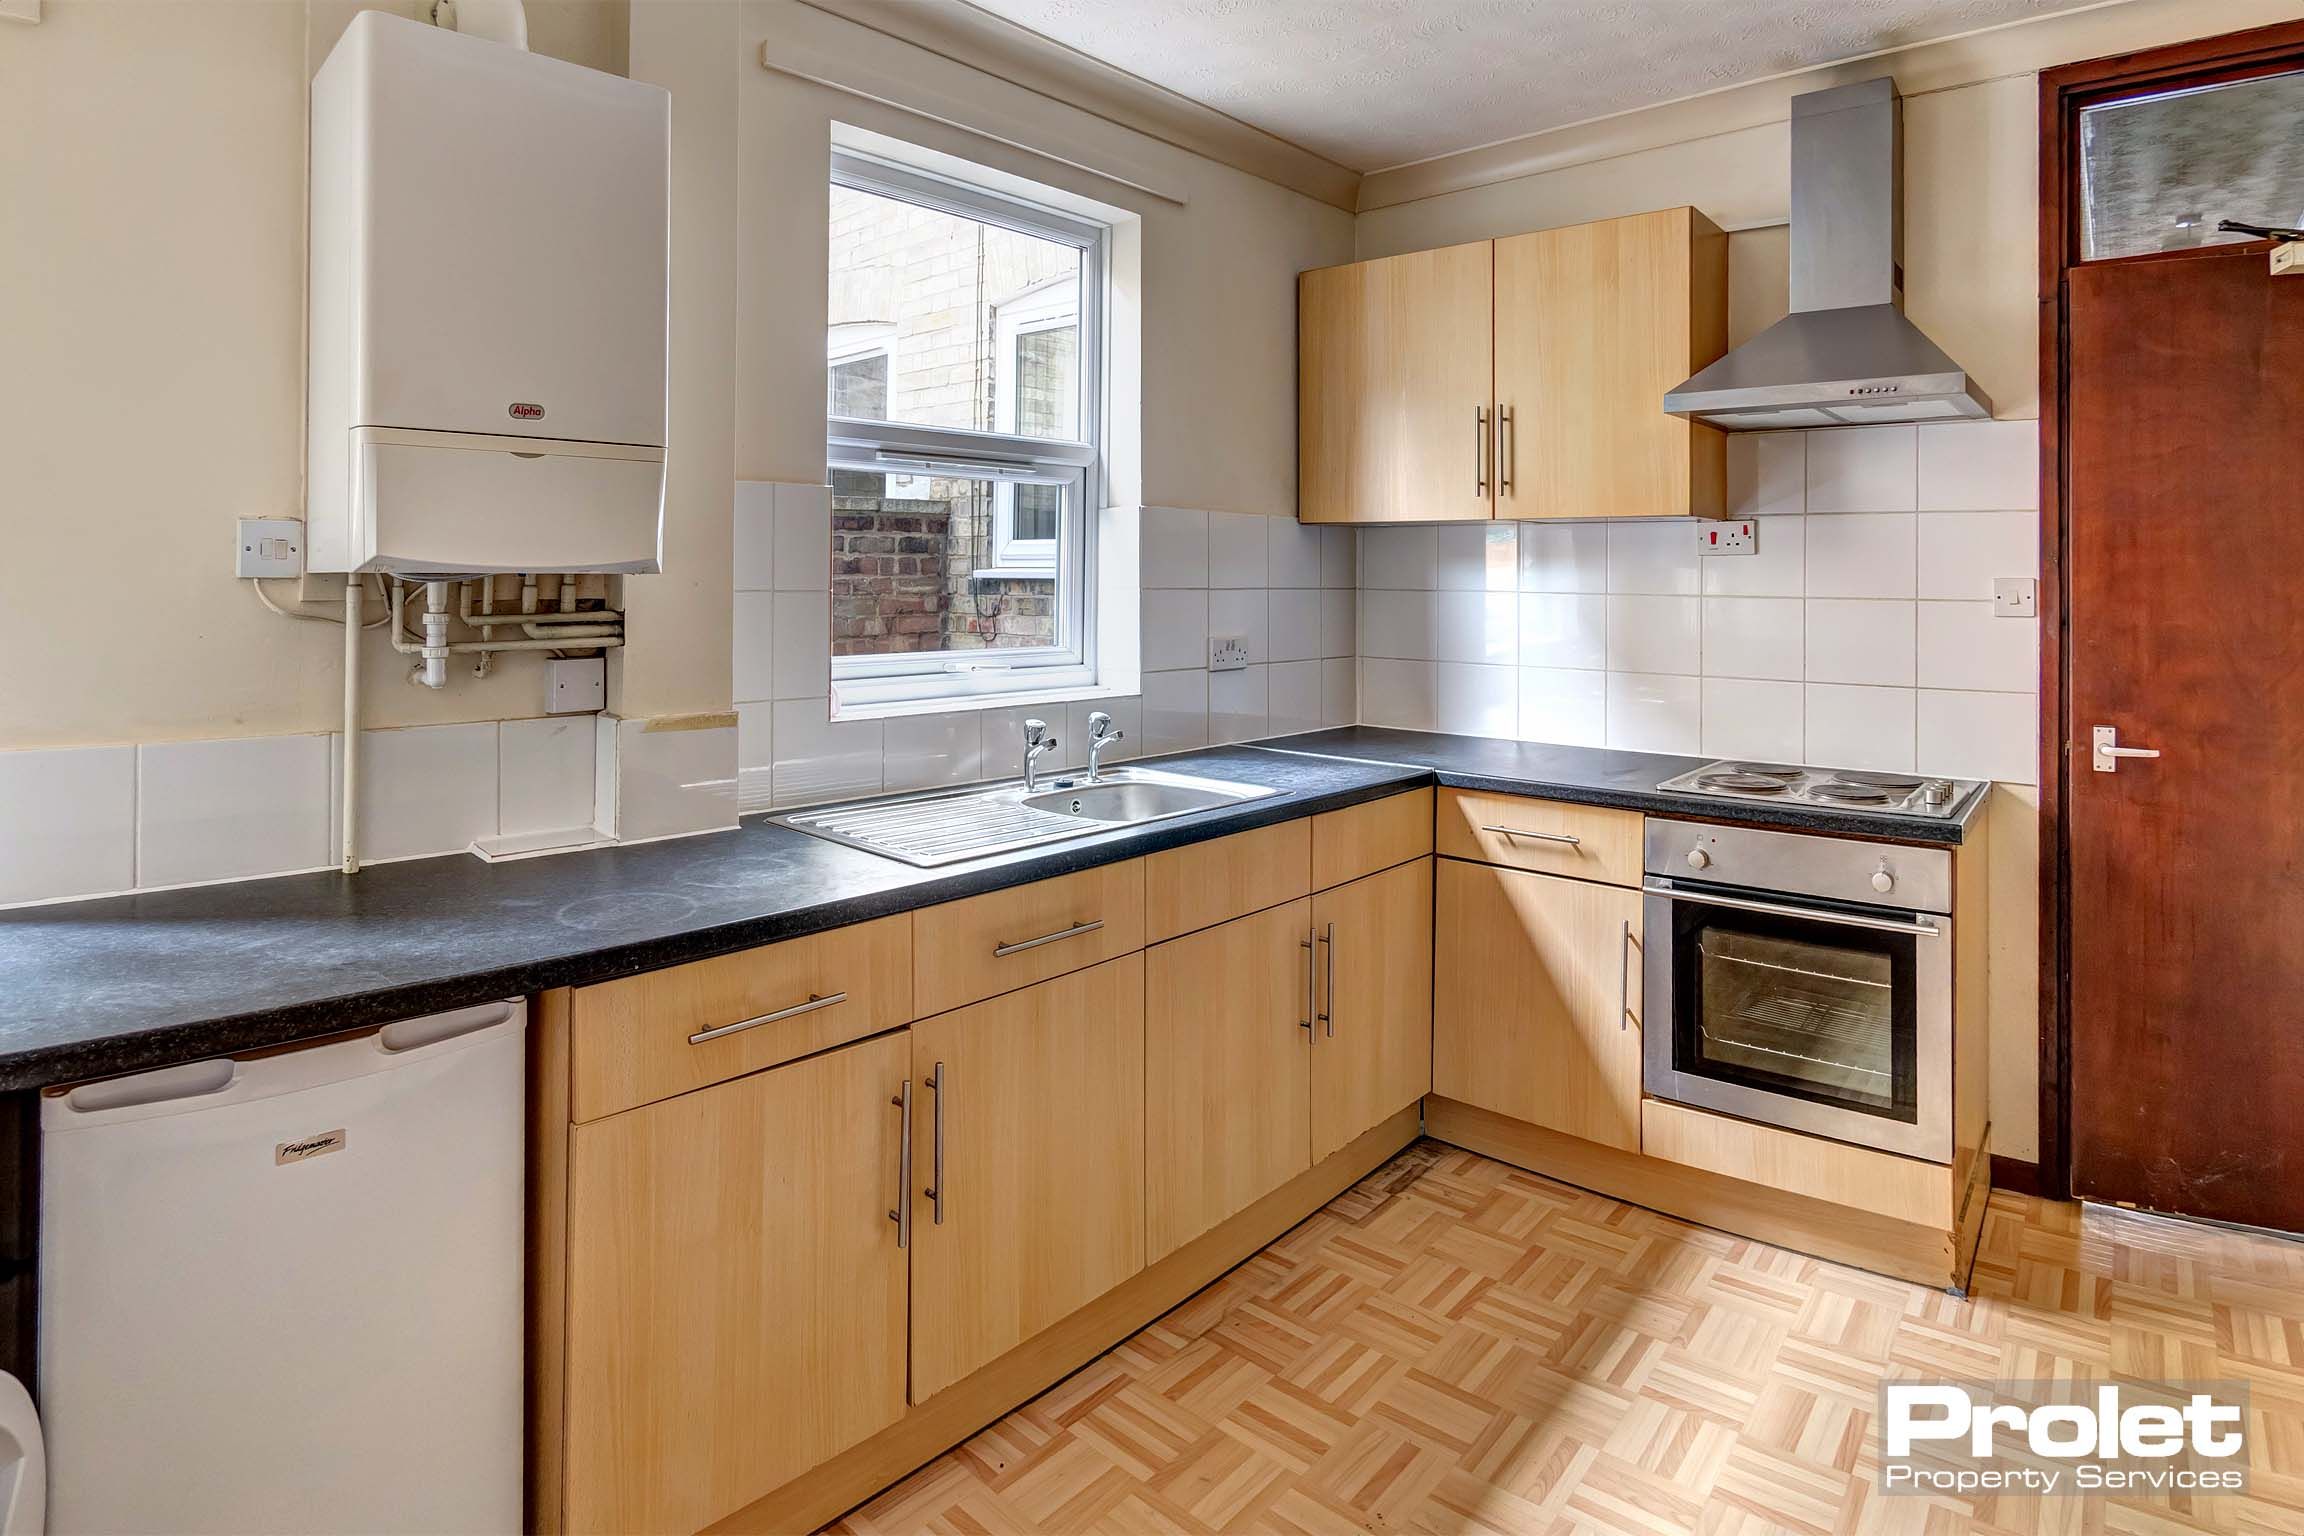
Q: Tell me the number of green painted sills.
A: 0